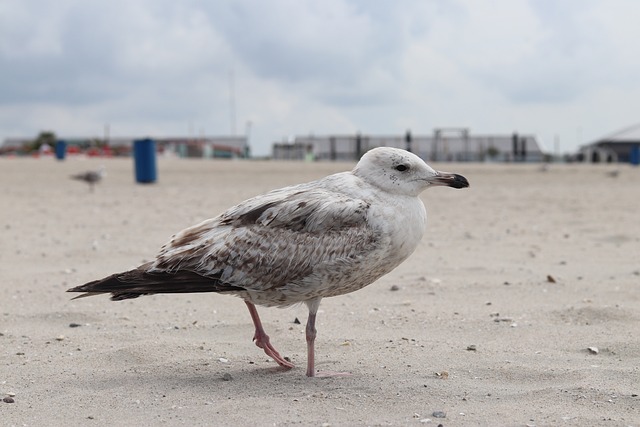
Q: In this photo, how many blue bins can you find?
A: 3